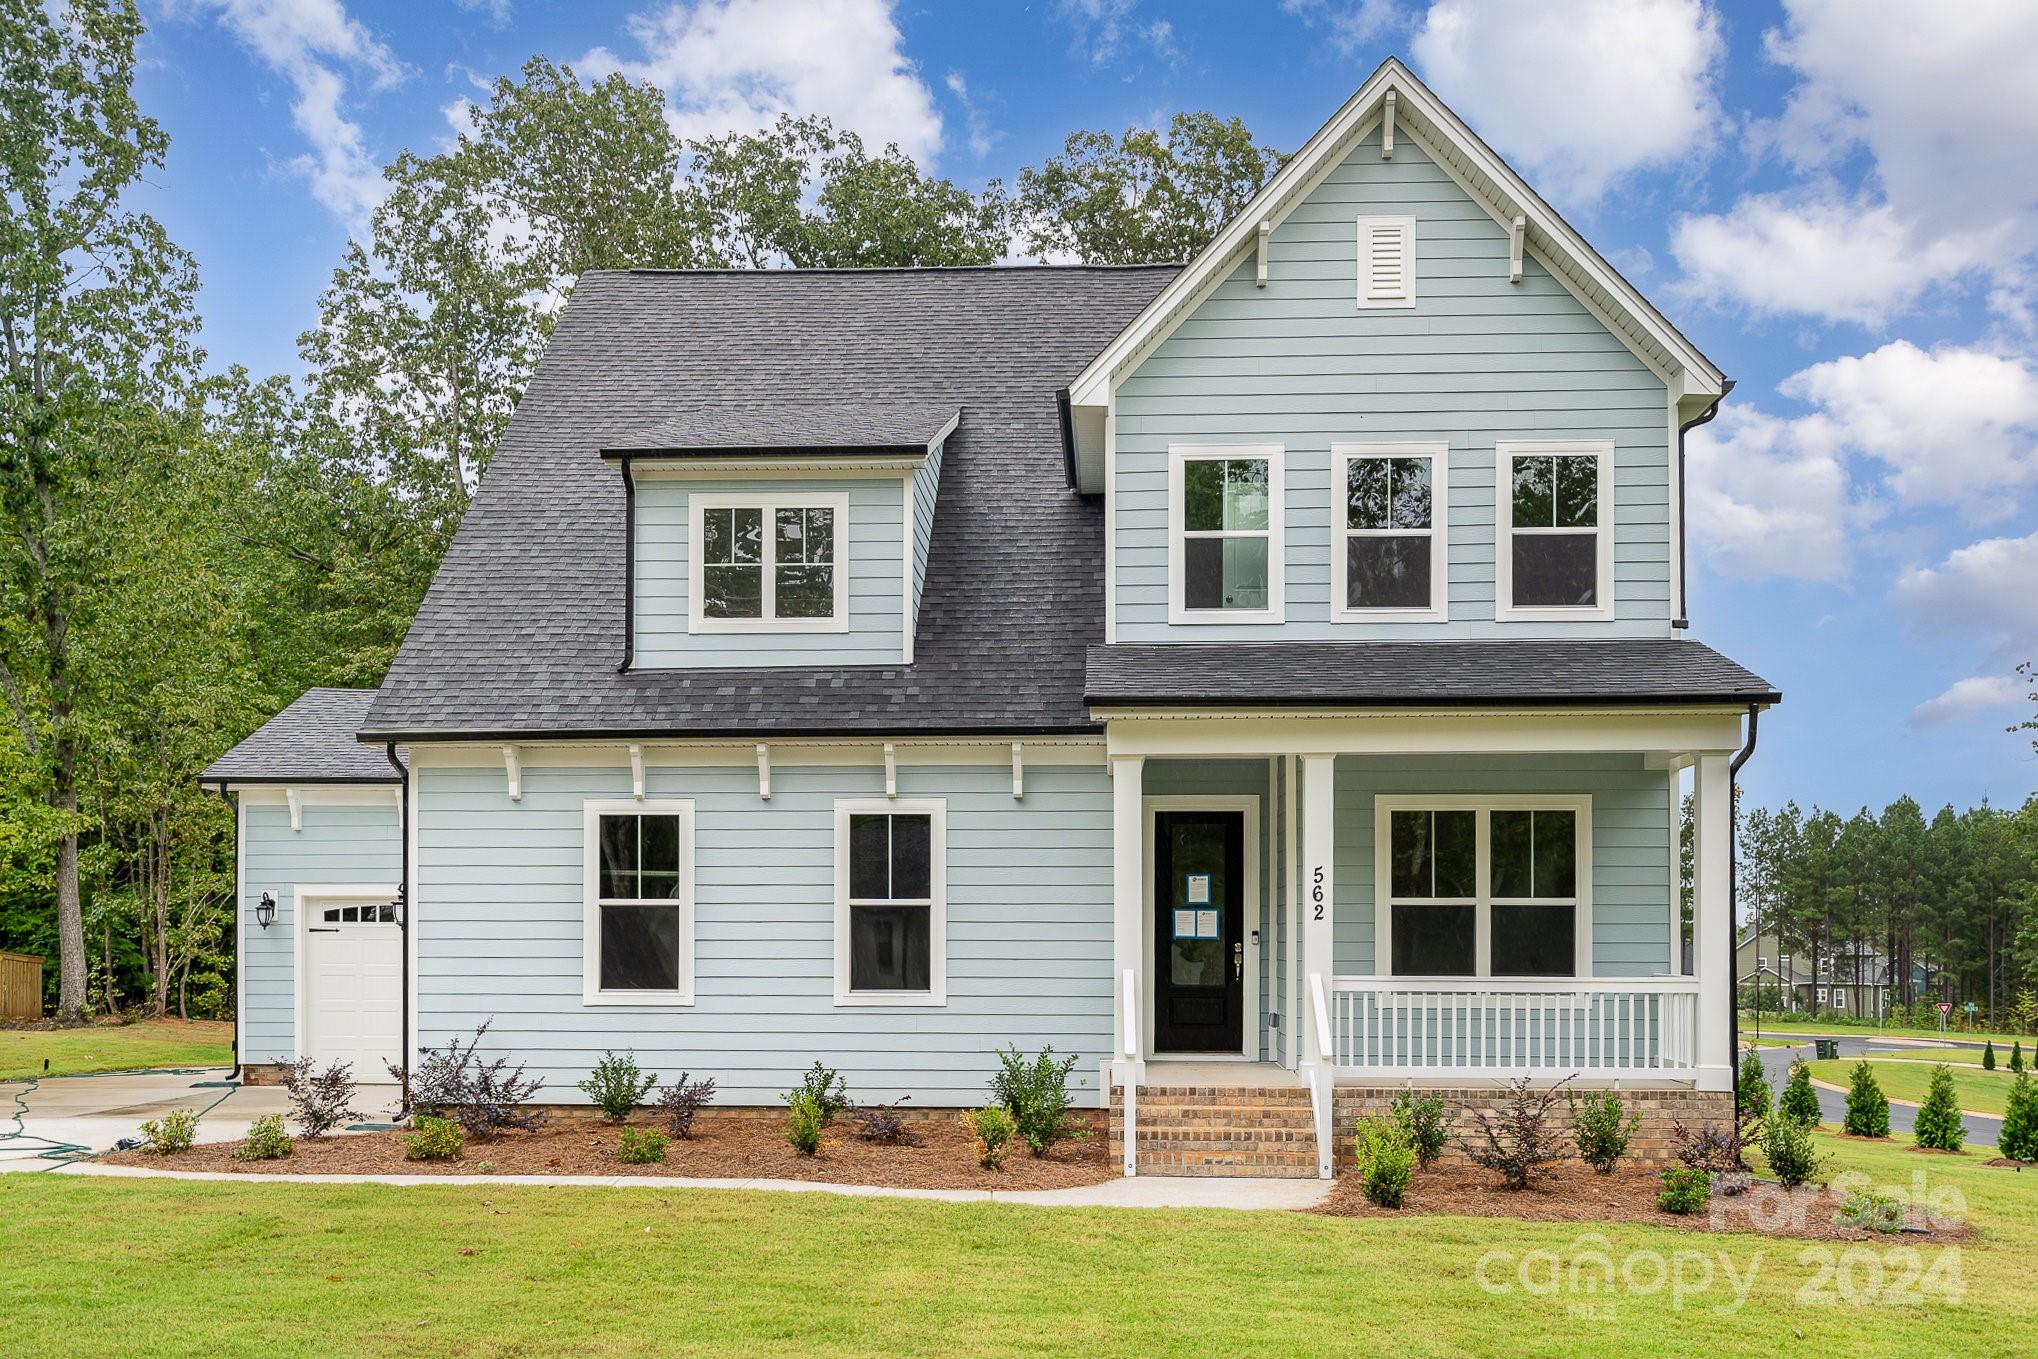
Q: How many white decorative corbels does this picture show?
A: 10